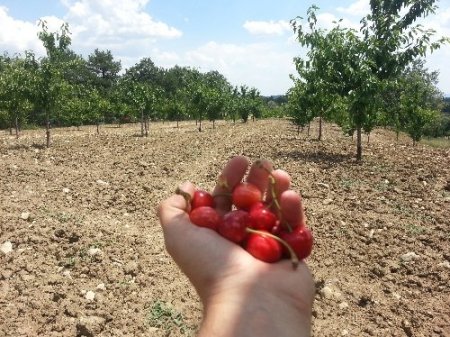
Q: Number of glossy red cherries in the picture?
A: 7